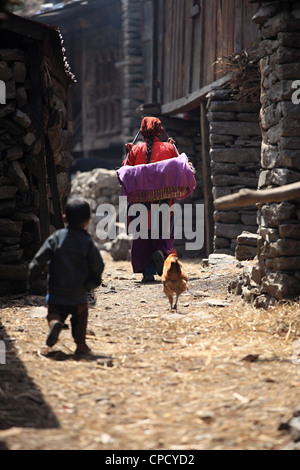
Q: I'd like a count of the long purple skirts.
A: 1